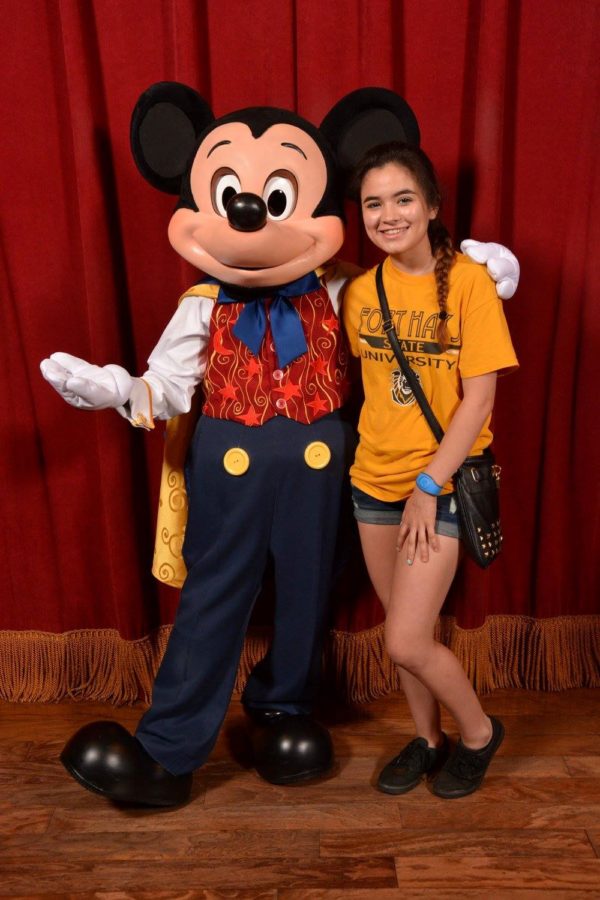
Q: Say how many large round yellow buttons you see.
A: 2